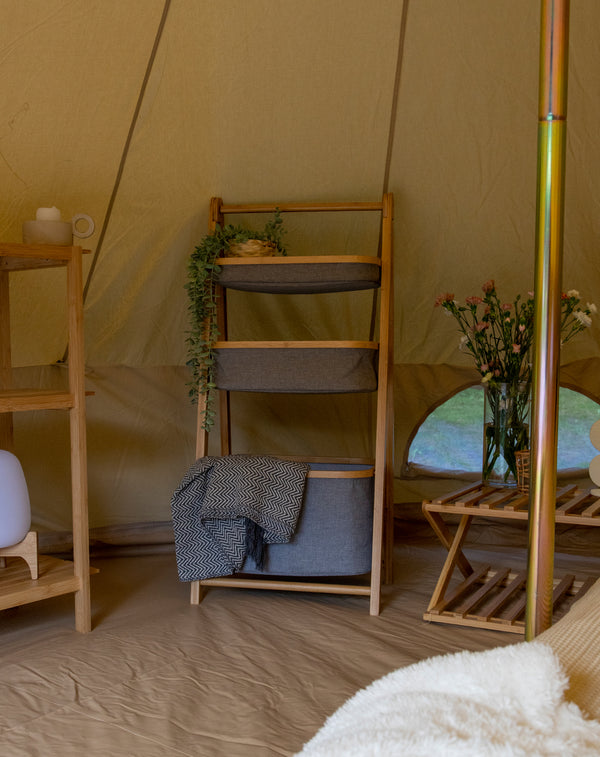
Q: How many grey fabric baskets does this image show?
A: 3